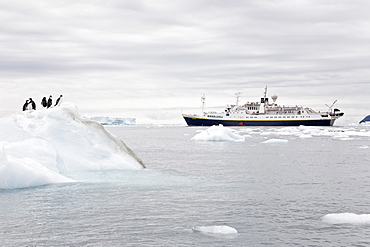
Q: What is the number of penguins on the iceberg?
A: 5